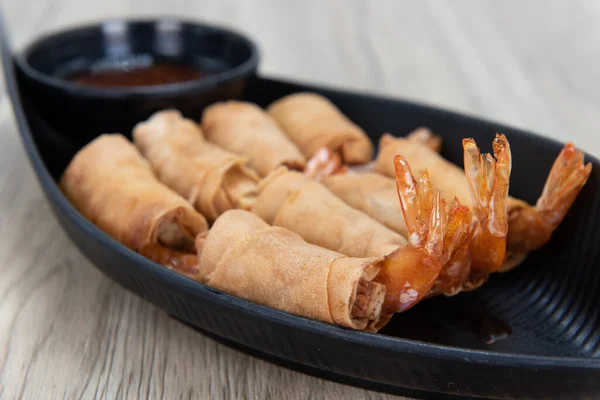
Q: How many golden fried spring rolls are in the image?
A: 8